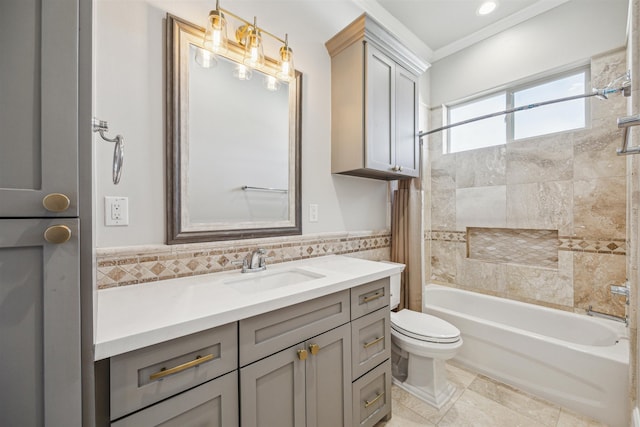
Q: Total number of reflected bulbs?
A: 3